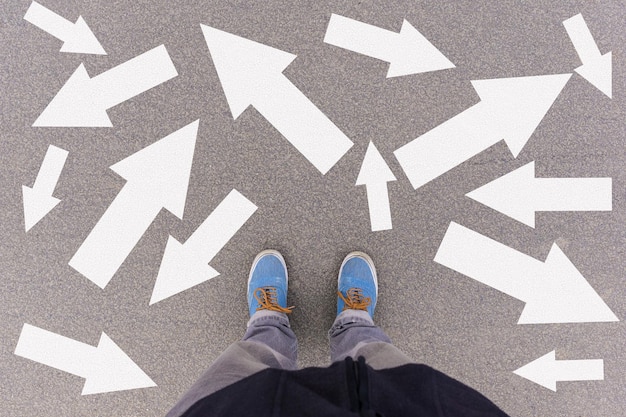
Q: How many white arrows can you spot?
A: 14